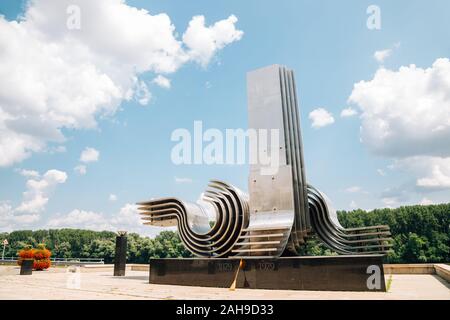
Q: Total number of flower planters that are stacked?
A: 2